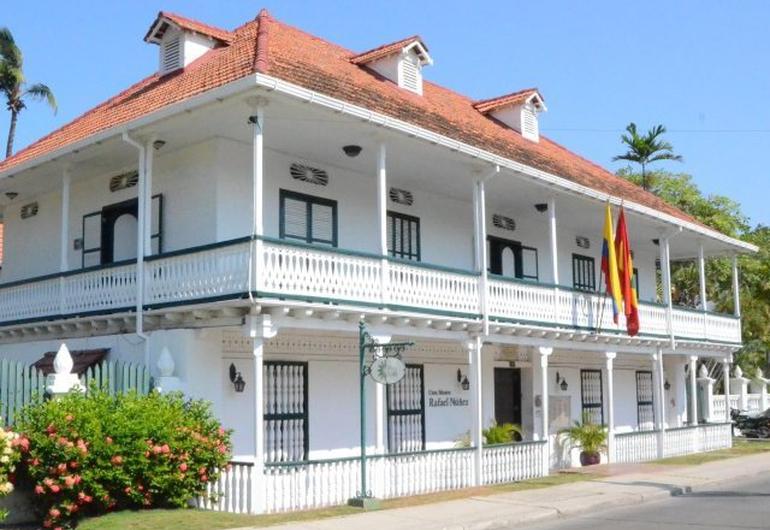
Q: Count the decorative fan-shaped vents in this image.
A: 6